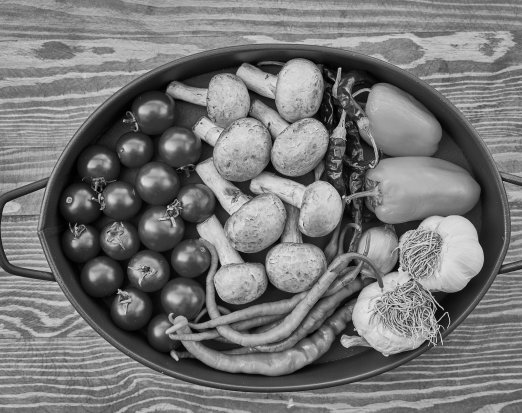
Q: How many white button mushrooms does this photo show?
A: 8